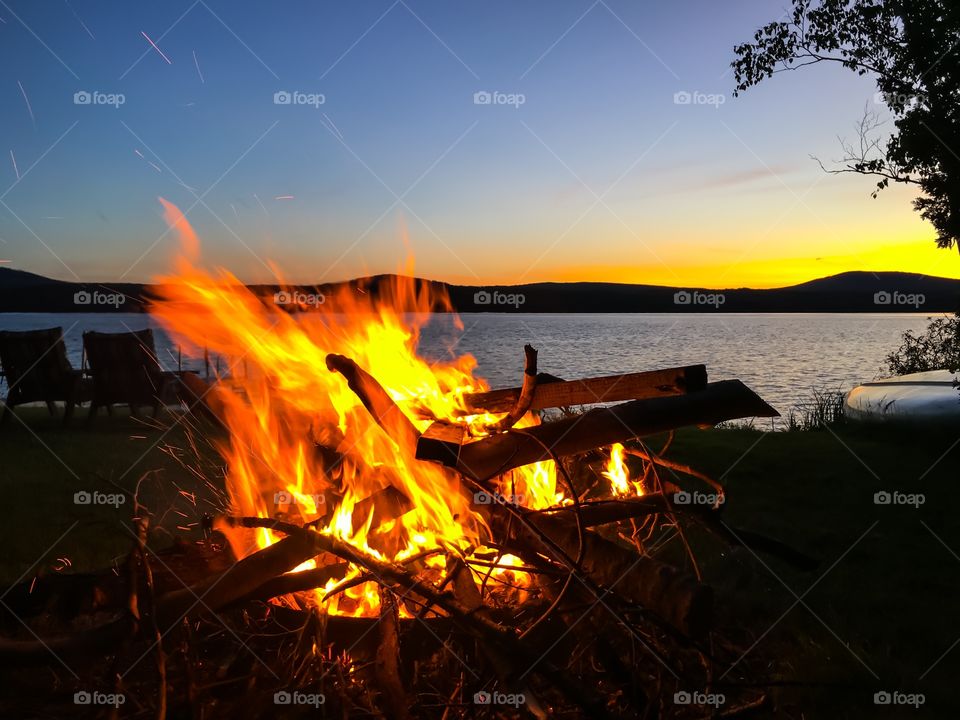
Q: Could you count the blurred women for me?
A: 0